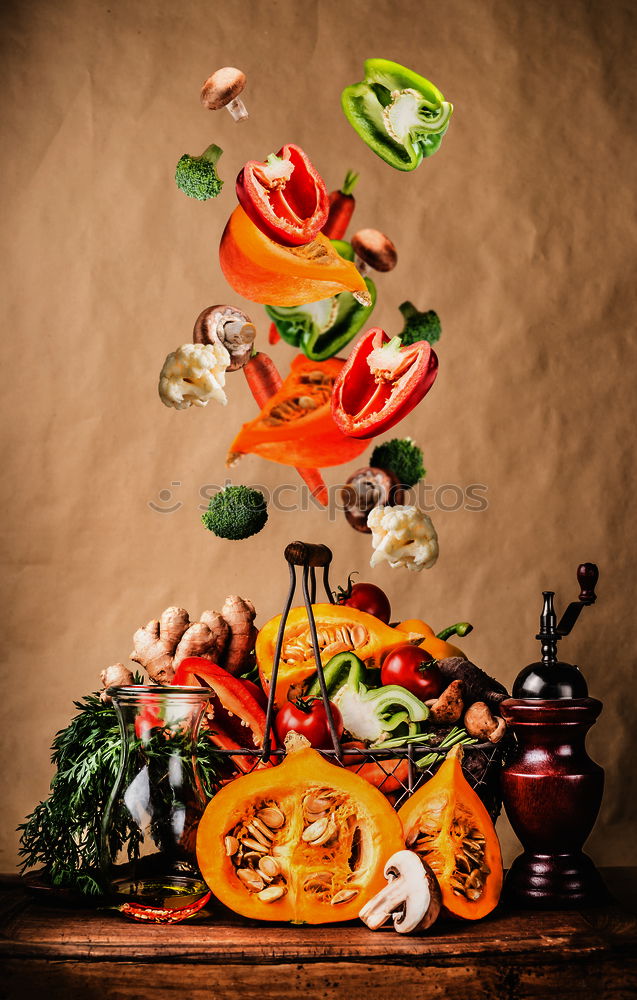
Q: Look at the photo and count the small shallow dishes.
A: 1